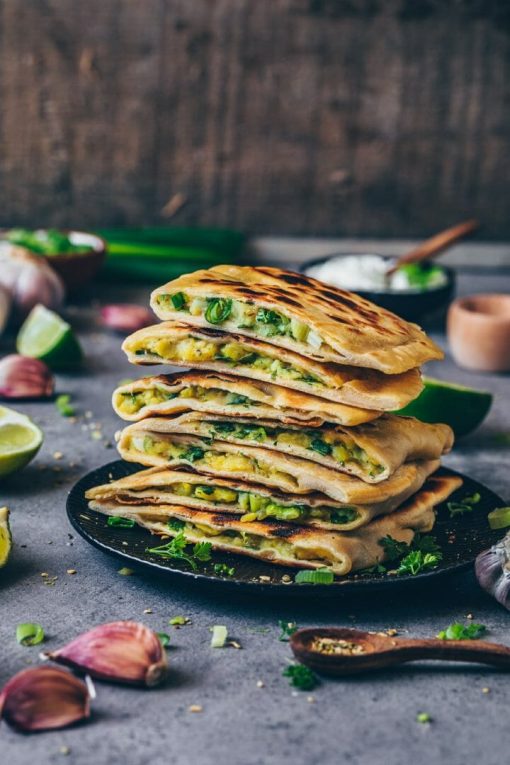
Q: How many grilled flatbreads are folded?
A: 7